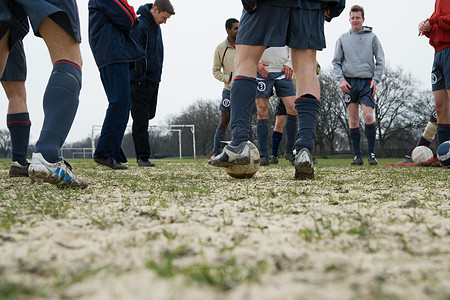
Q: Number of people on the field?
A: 11